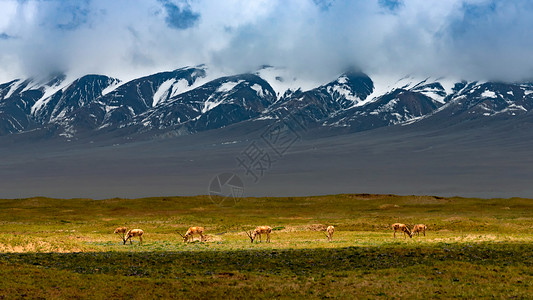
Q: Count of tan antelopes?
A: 7